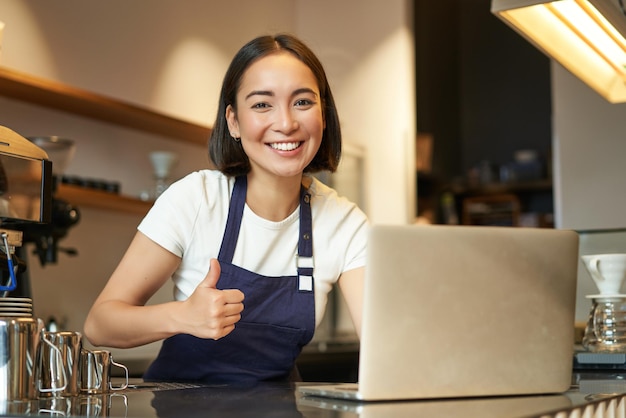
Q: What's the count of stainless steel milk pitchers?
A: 3